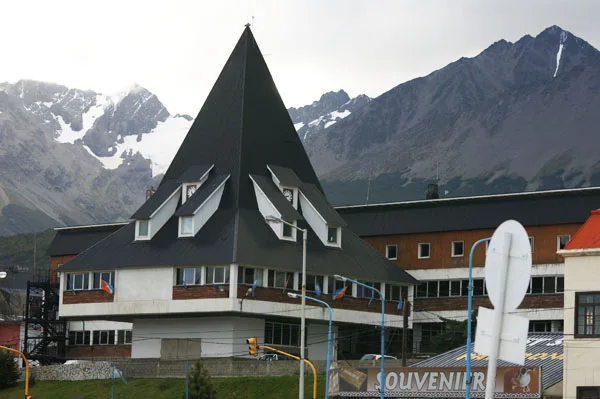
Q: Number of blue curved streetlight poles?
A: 3